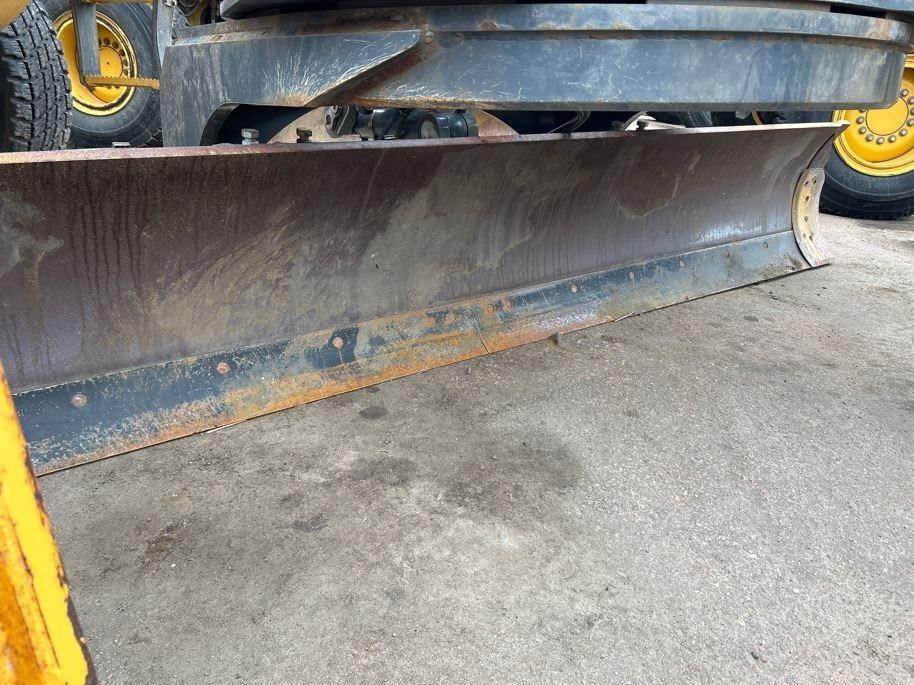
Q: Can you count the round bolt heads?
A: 12